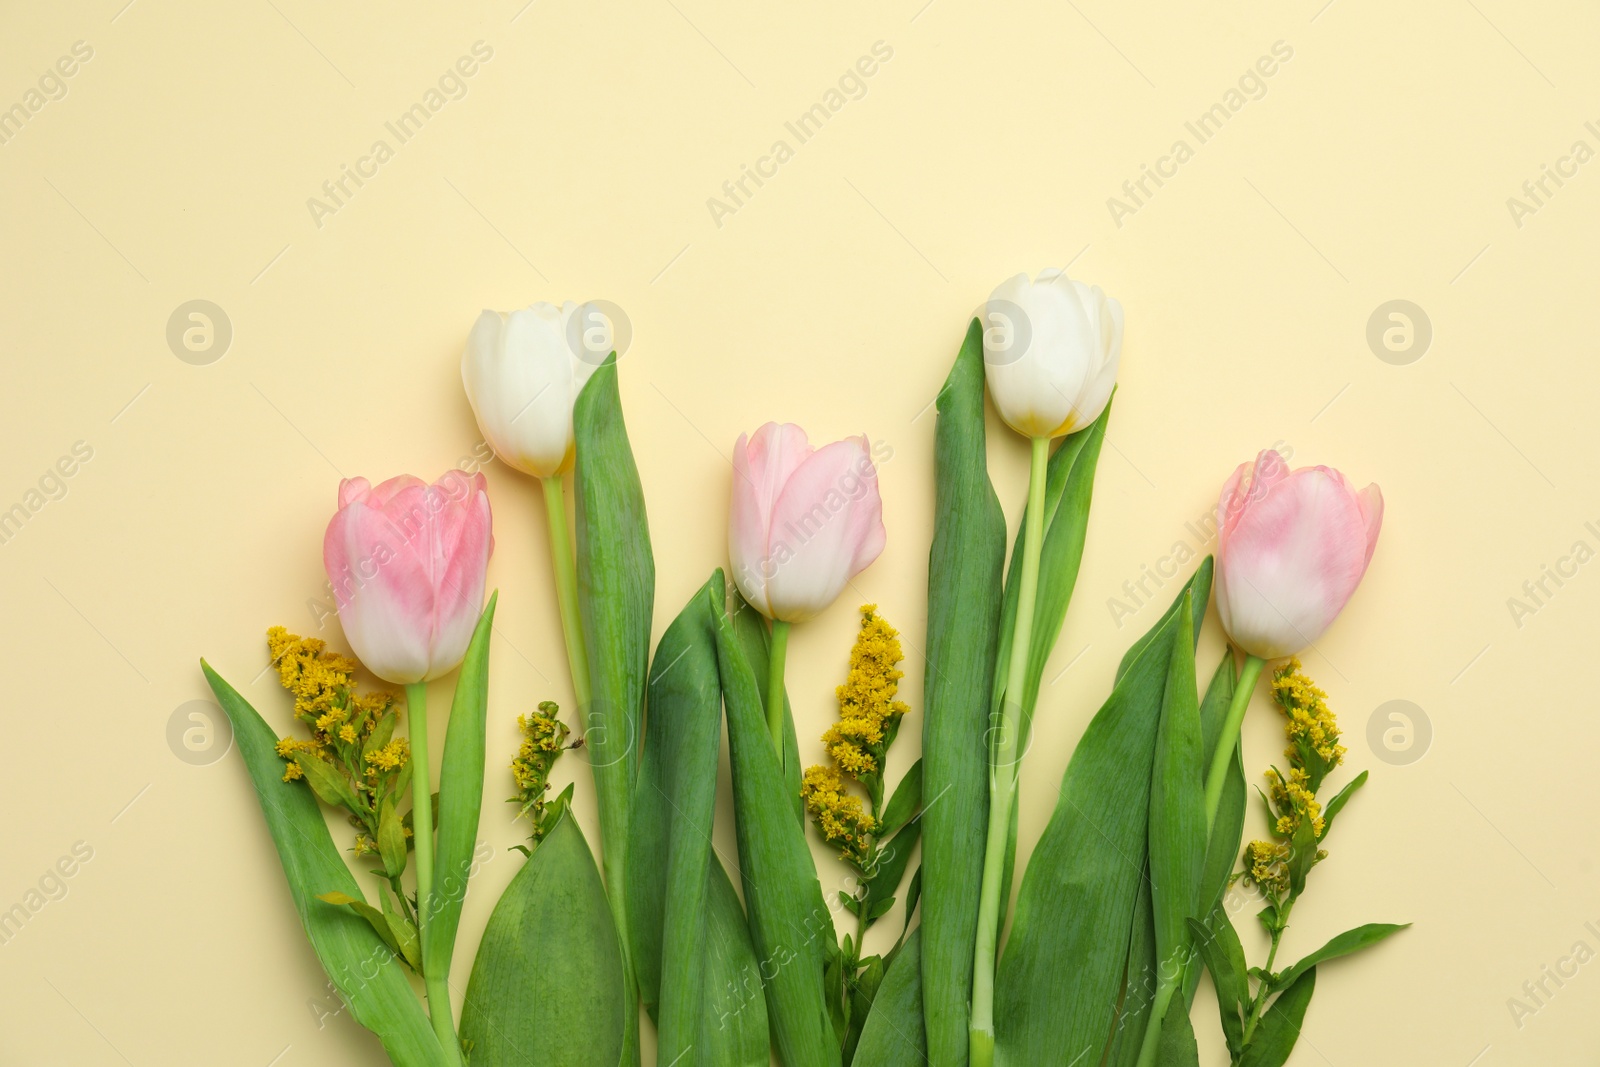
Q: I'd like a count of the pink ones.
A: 3